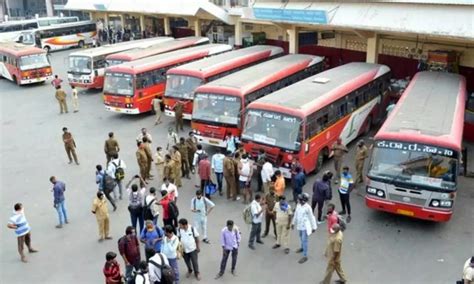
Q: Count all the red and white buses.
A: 8